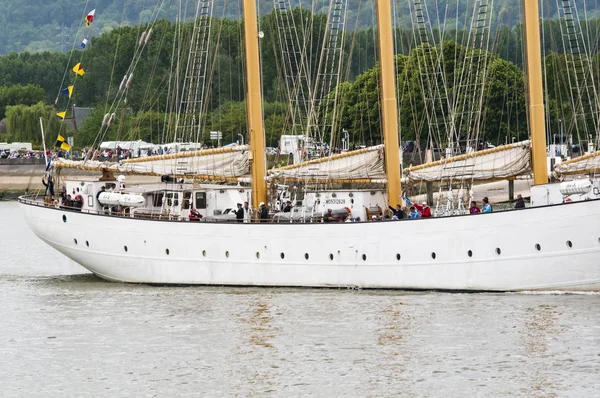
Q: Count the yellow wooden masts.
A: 3